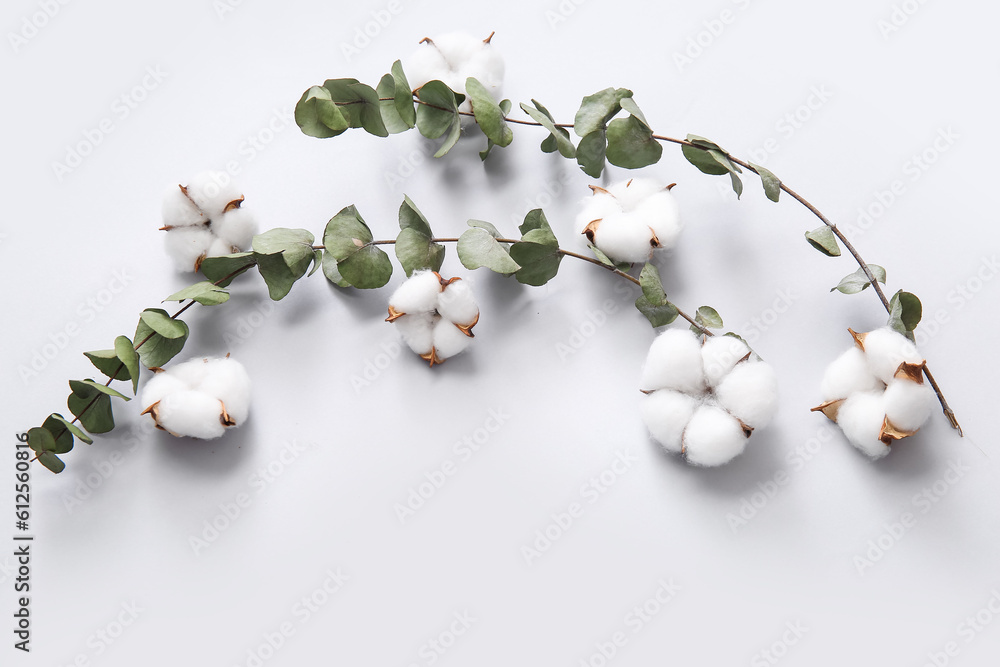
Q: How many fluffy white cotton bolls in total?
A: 7